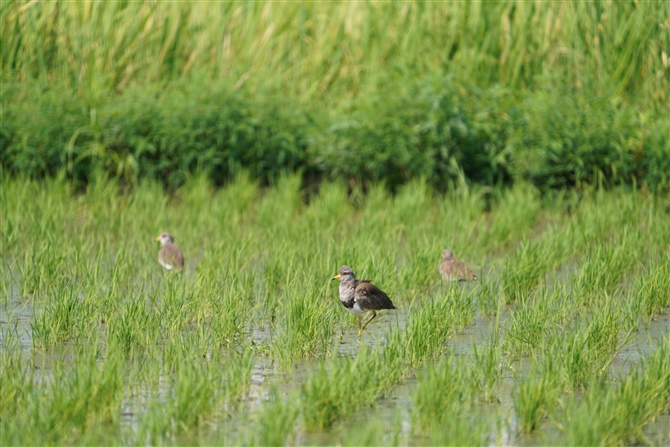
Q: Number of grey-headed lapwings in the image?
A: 3